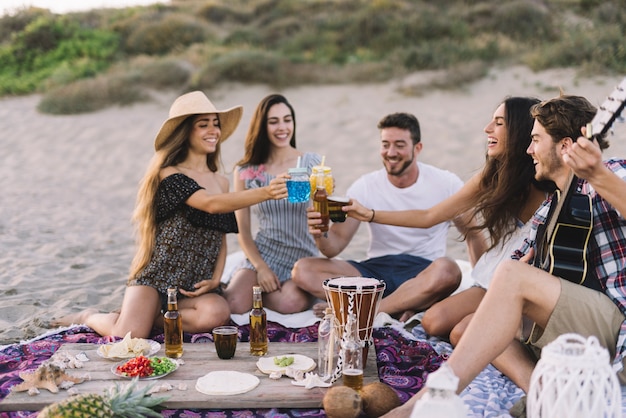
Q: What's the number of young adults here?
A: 5